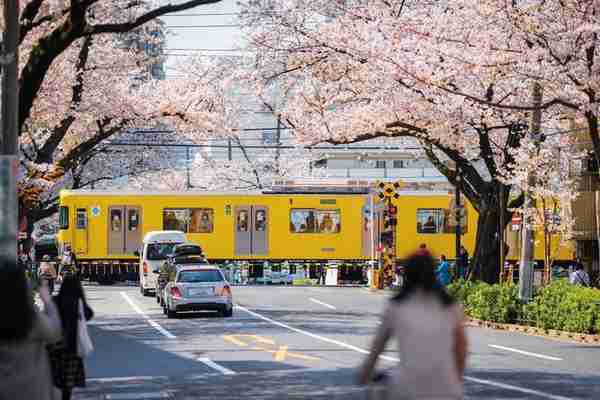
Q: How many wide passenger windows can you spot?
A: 3